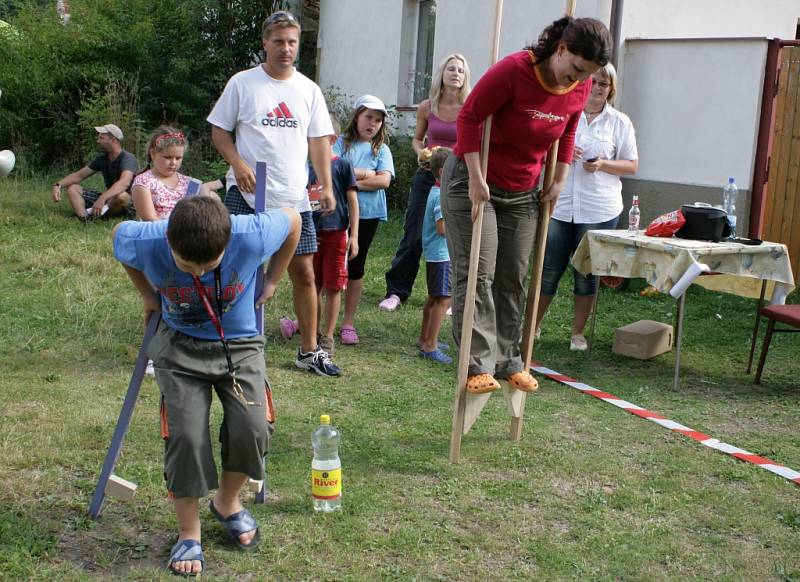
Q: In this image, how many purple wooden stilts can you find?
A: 2